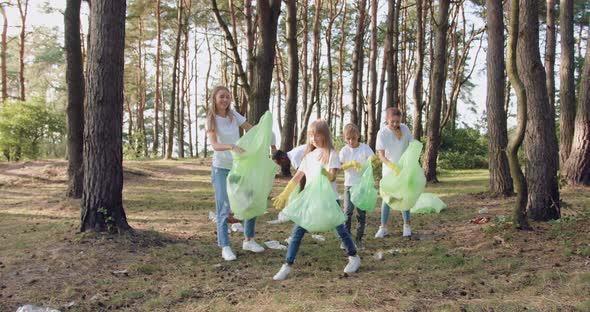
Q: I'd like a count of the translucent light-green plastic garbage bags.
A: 5